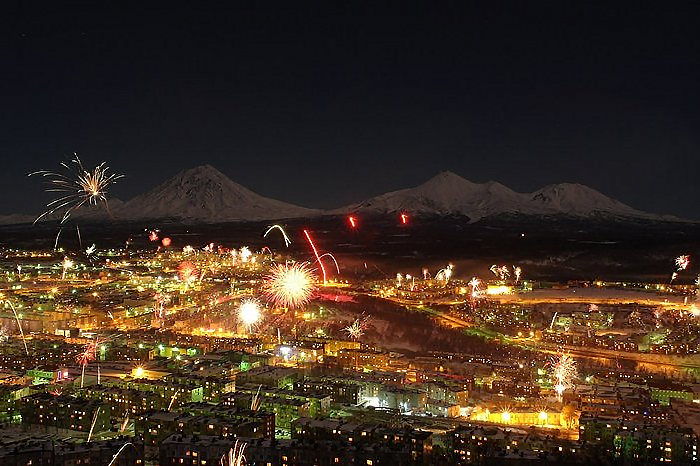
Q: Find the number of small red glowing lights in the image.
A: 2